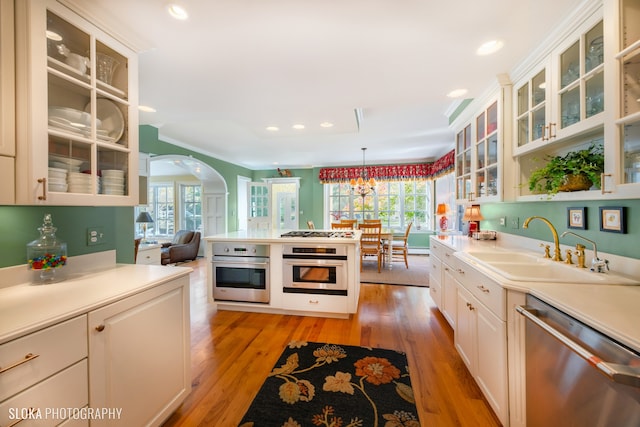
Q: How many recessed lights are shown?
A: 7